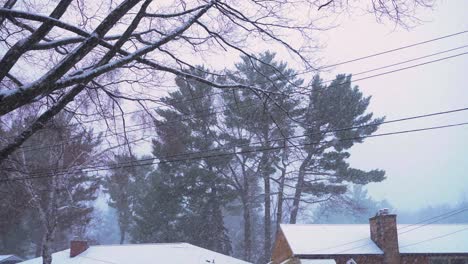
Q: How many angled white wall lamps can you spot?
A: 0